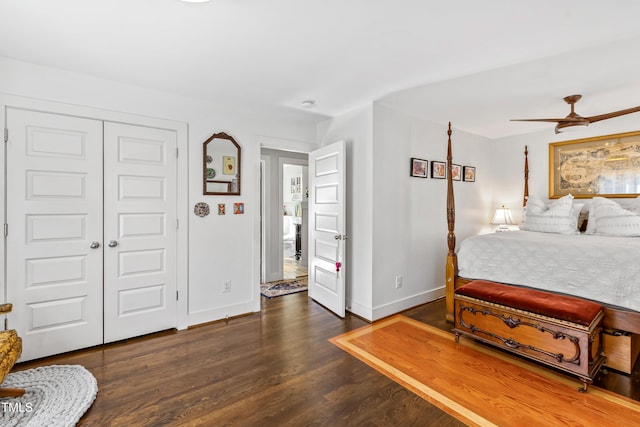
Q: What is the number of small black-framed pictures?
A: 4